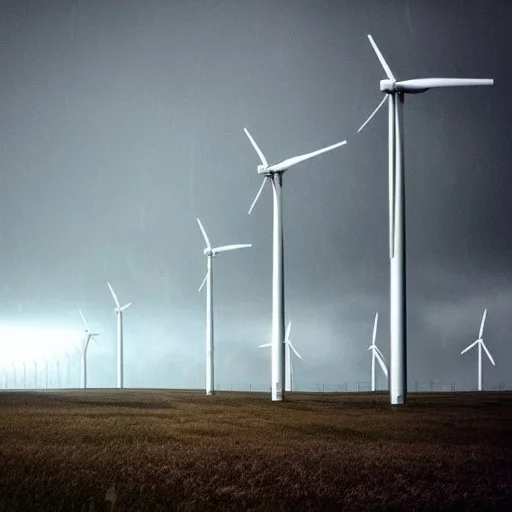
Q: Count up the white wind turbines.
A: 8